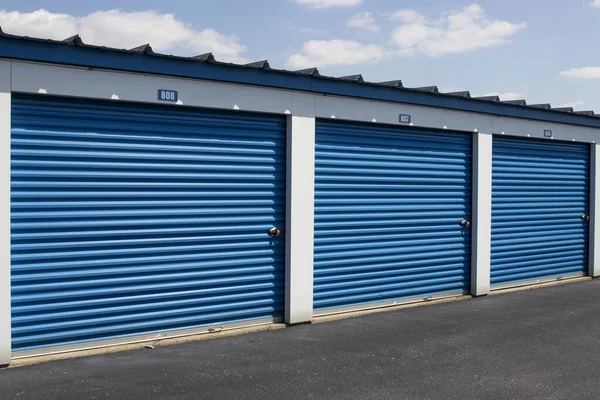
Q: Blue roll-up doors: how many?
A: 3